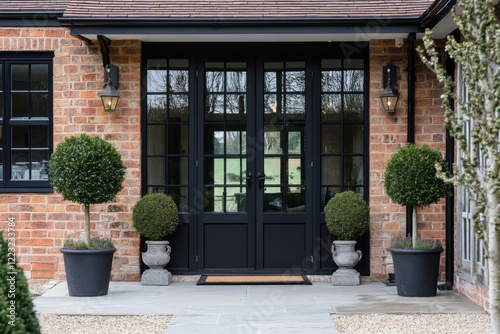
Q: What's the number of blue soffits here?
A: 0